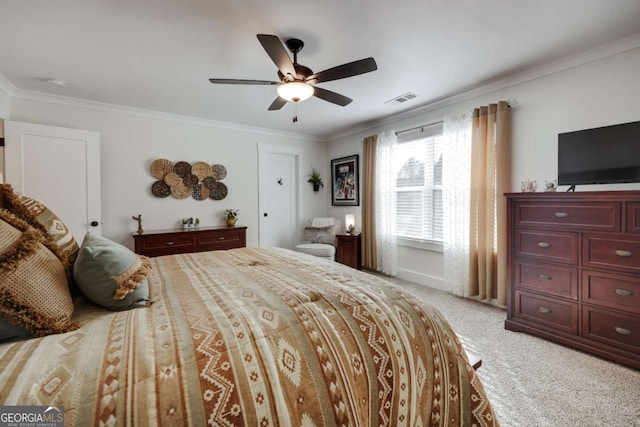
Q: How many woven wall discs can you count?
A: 11